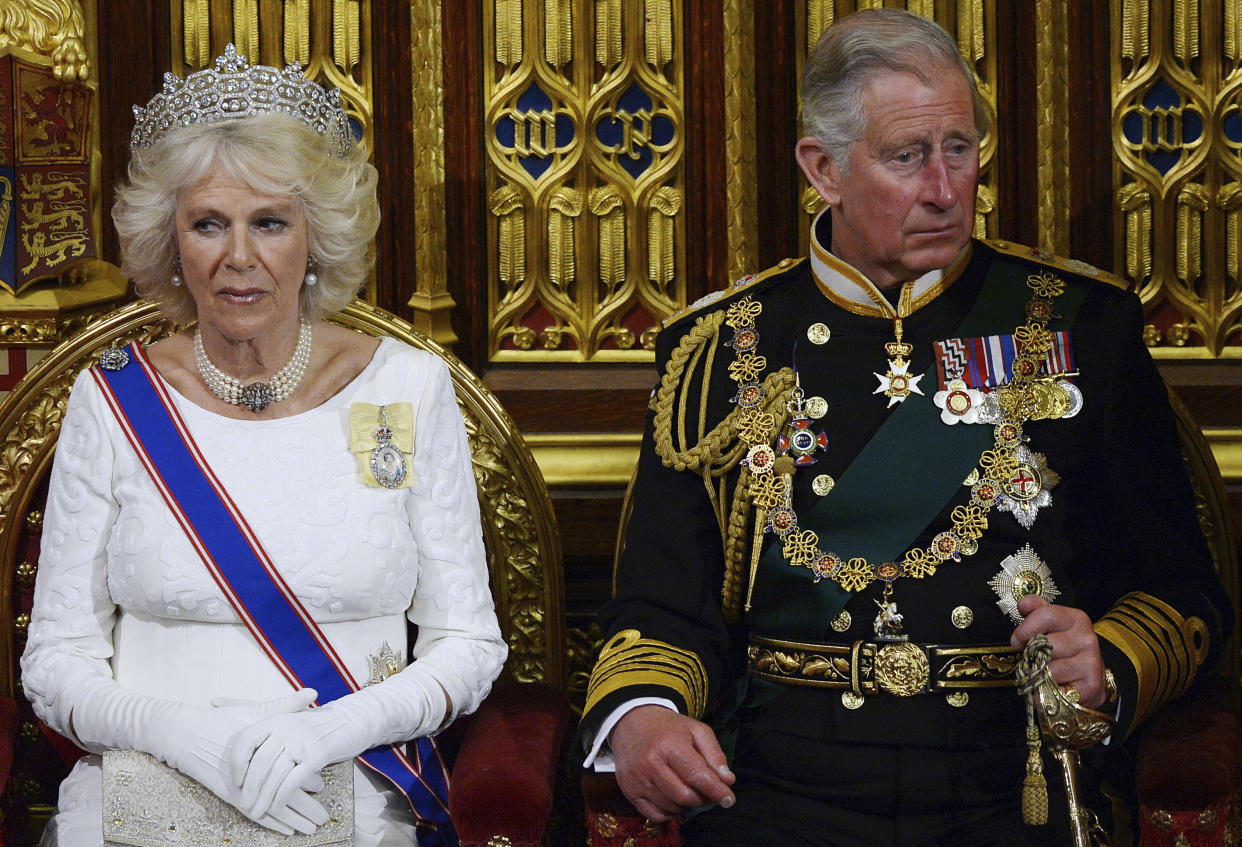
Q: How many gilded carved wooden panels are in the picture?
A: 4